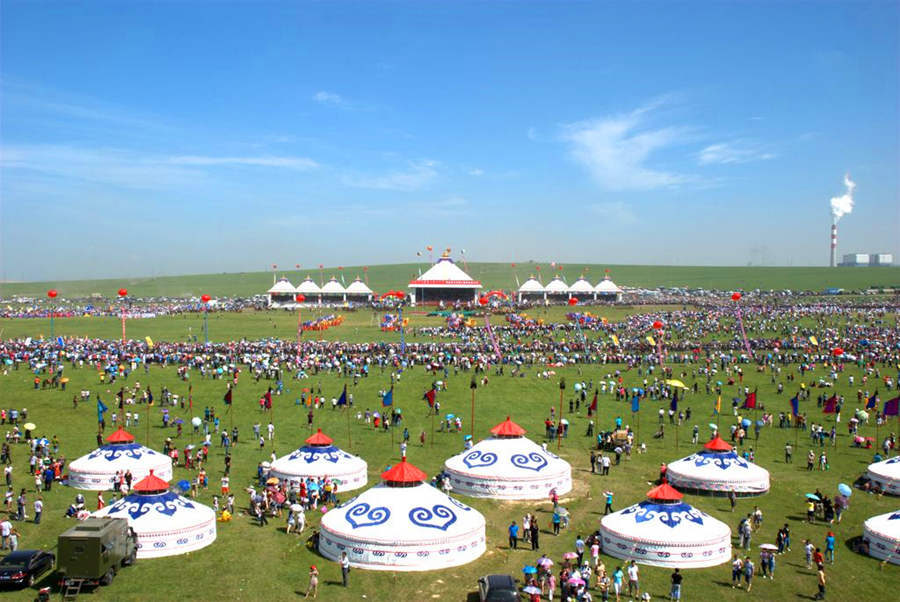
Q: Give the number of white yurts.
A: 9